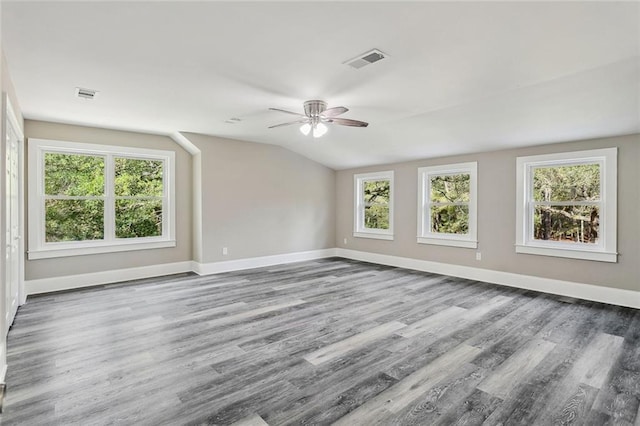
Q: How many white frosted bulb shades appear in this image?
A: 3